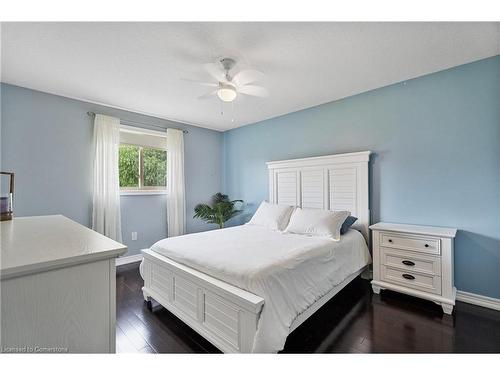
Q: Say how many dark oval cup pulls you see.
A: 2